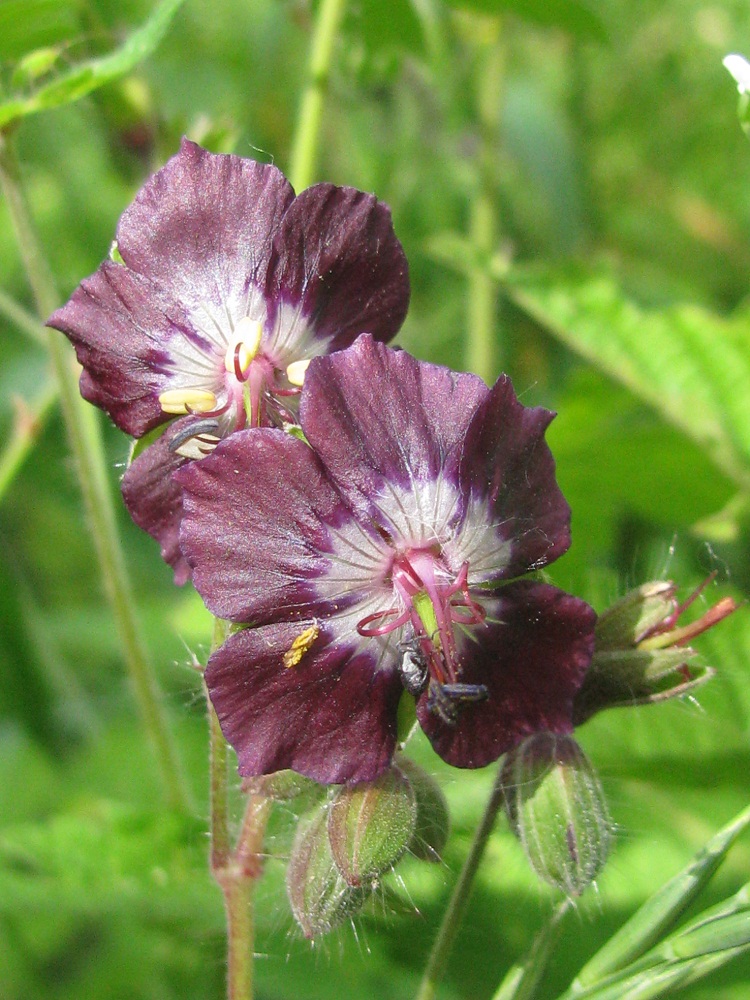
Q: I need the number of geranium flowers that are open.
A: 2